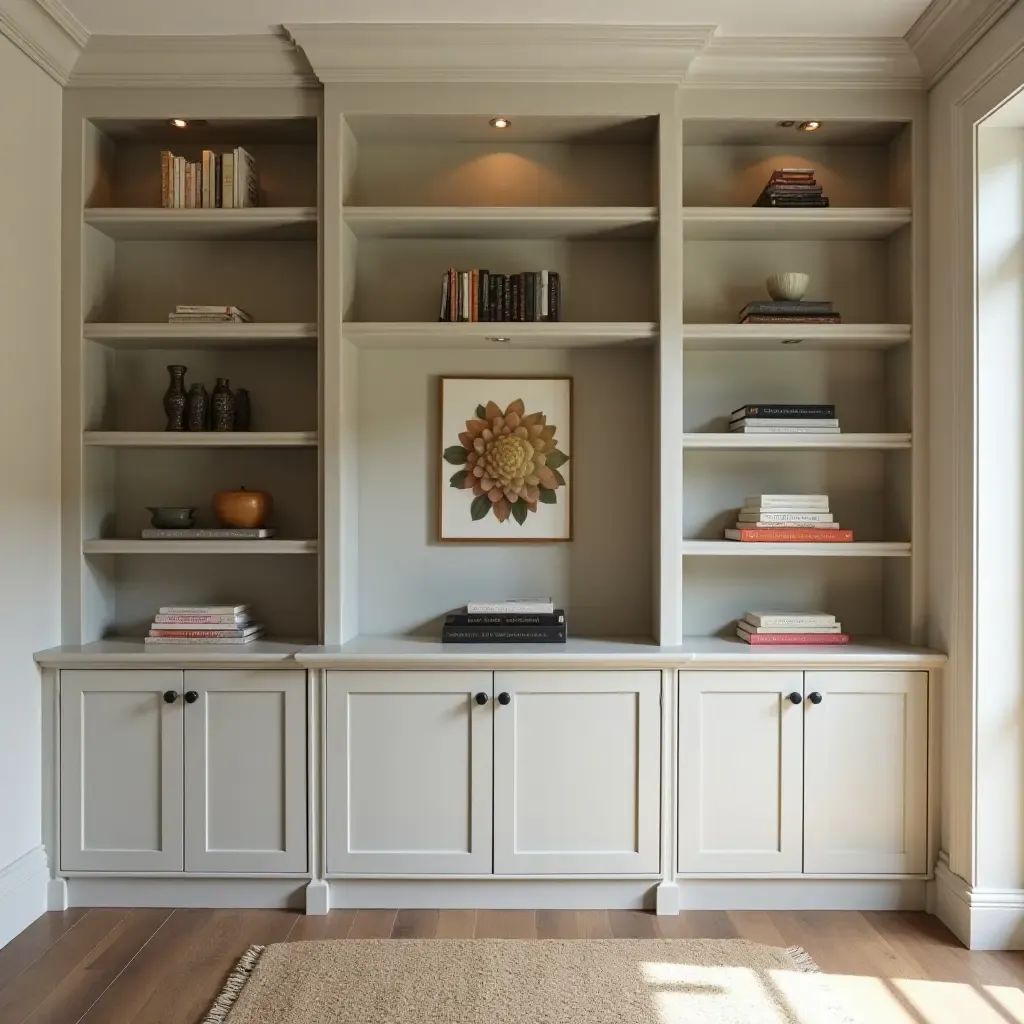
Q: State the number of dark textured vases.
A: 4